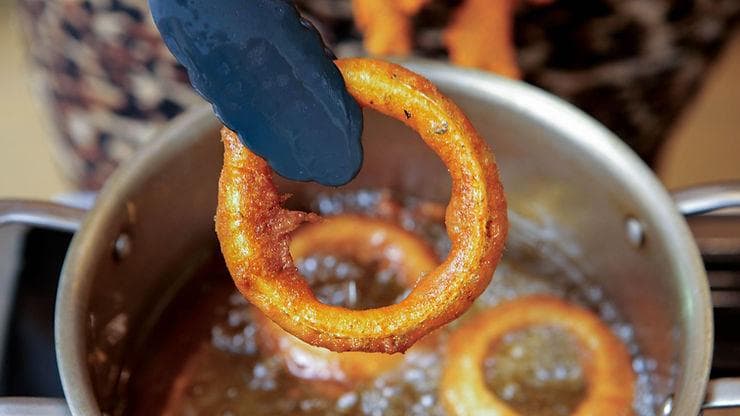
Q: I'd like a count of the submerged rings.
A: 2